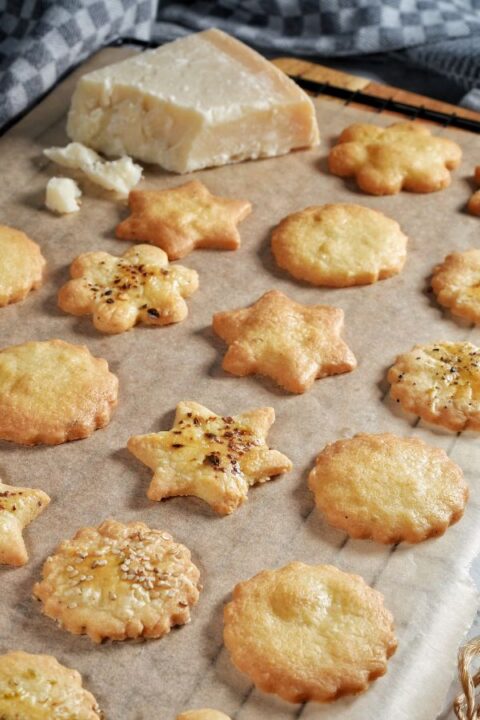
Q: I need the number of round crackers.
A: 9